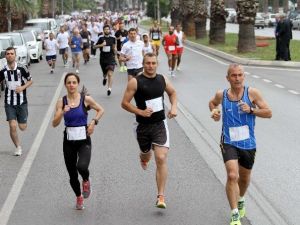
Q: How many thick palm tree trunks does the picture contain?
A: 5